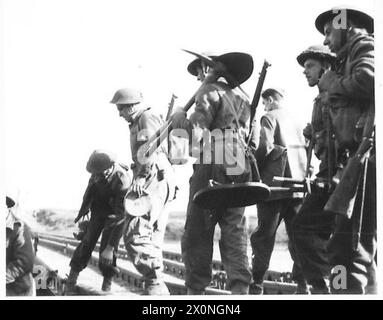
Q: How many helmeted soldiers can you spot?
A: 5